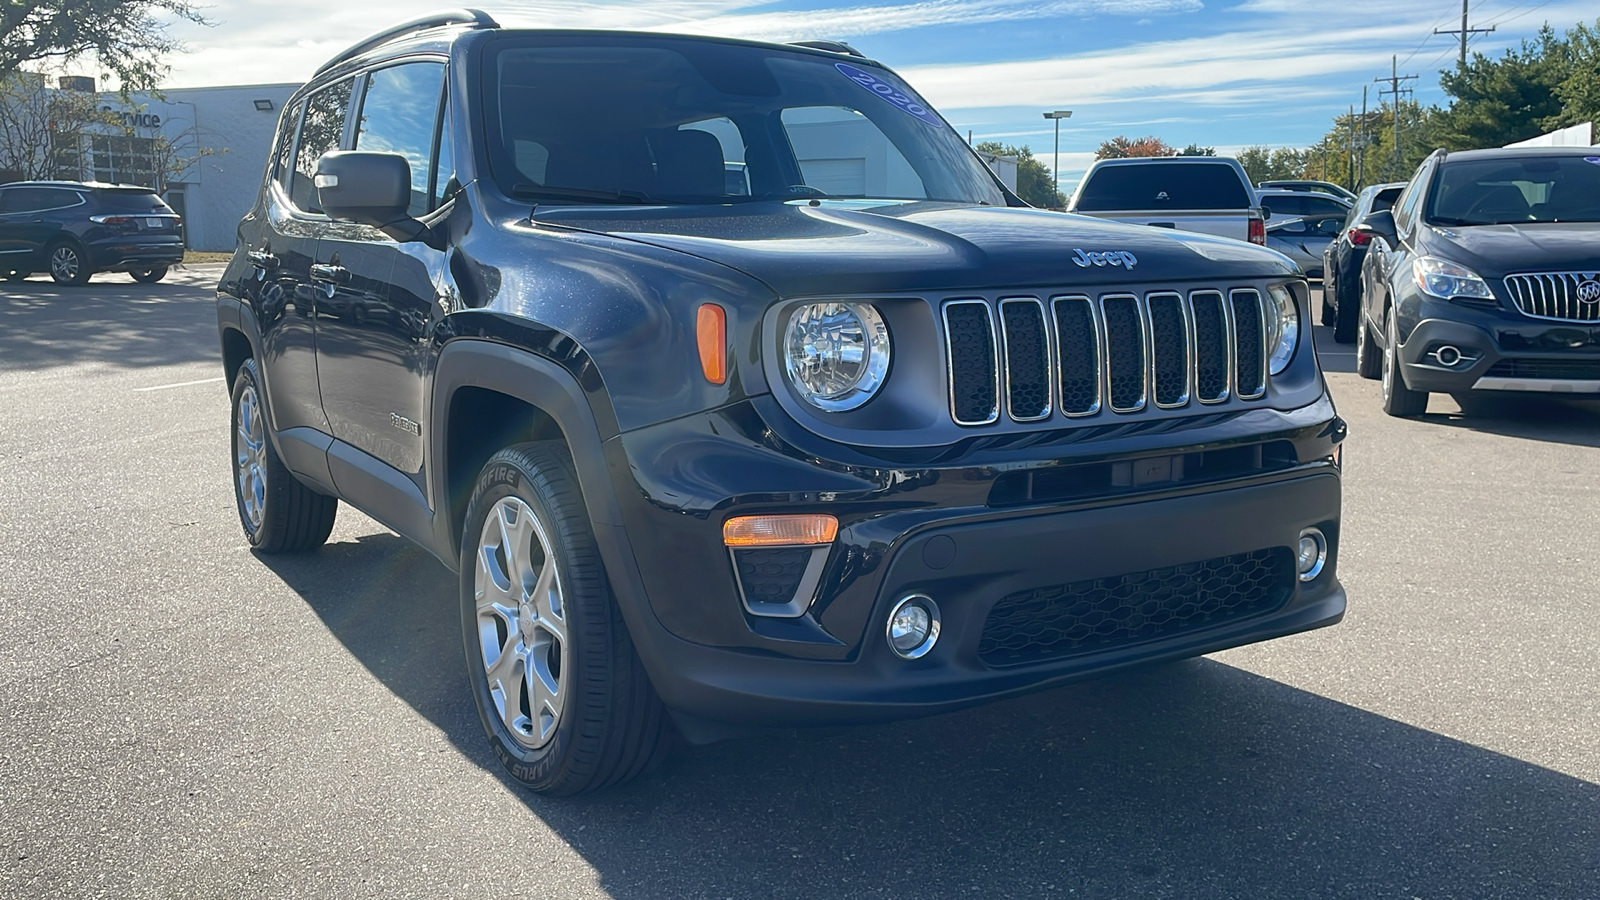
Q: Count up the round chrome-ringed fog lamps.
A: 3